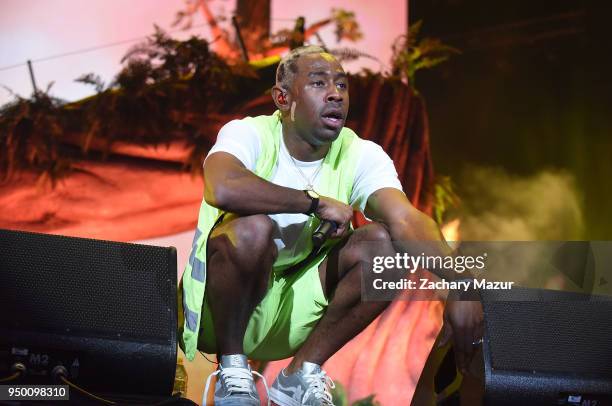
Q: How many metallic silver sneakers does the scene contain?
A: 2